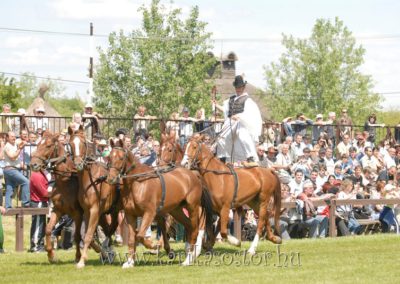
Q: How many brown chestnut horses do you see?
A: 5